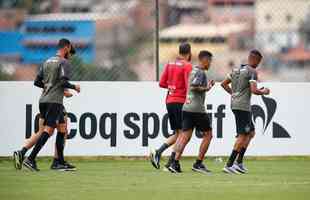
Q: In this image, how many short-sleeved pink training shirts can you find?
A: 0